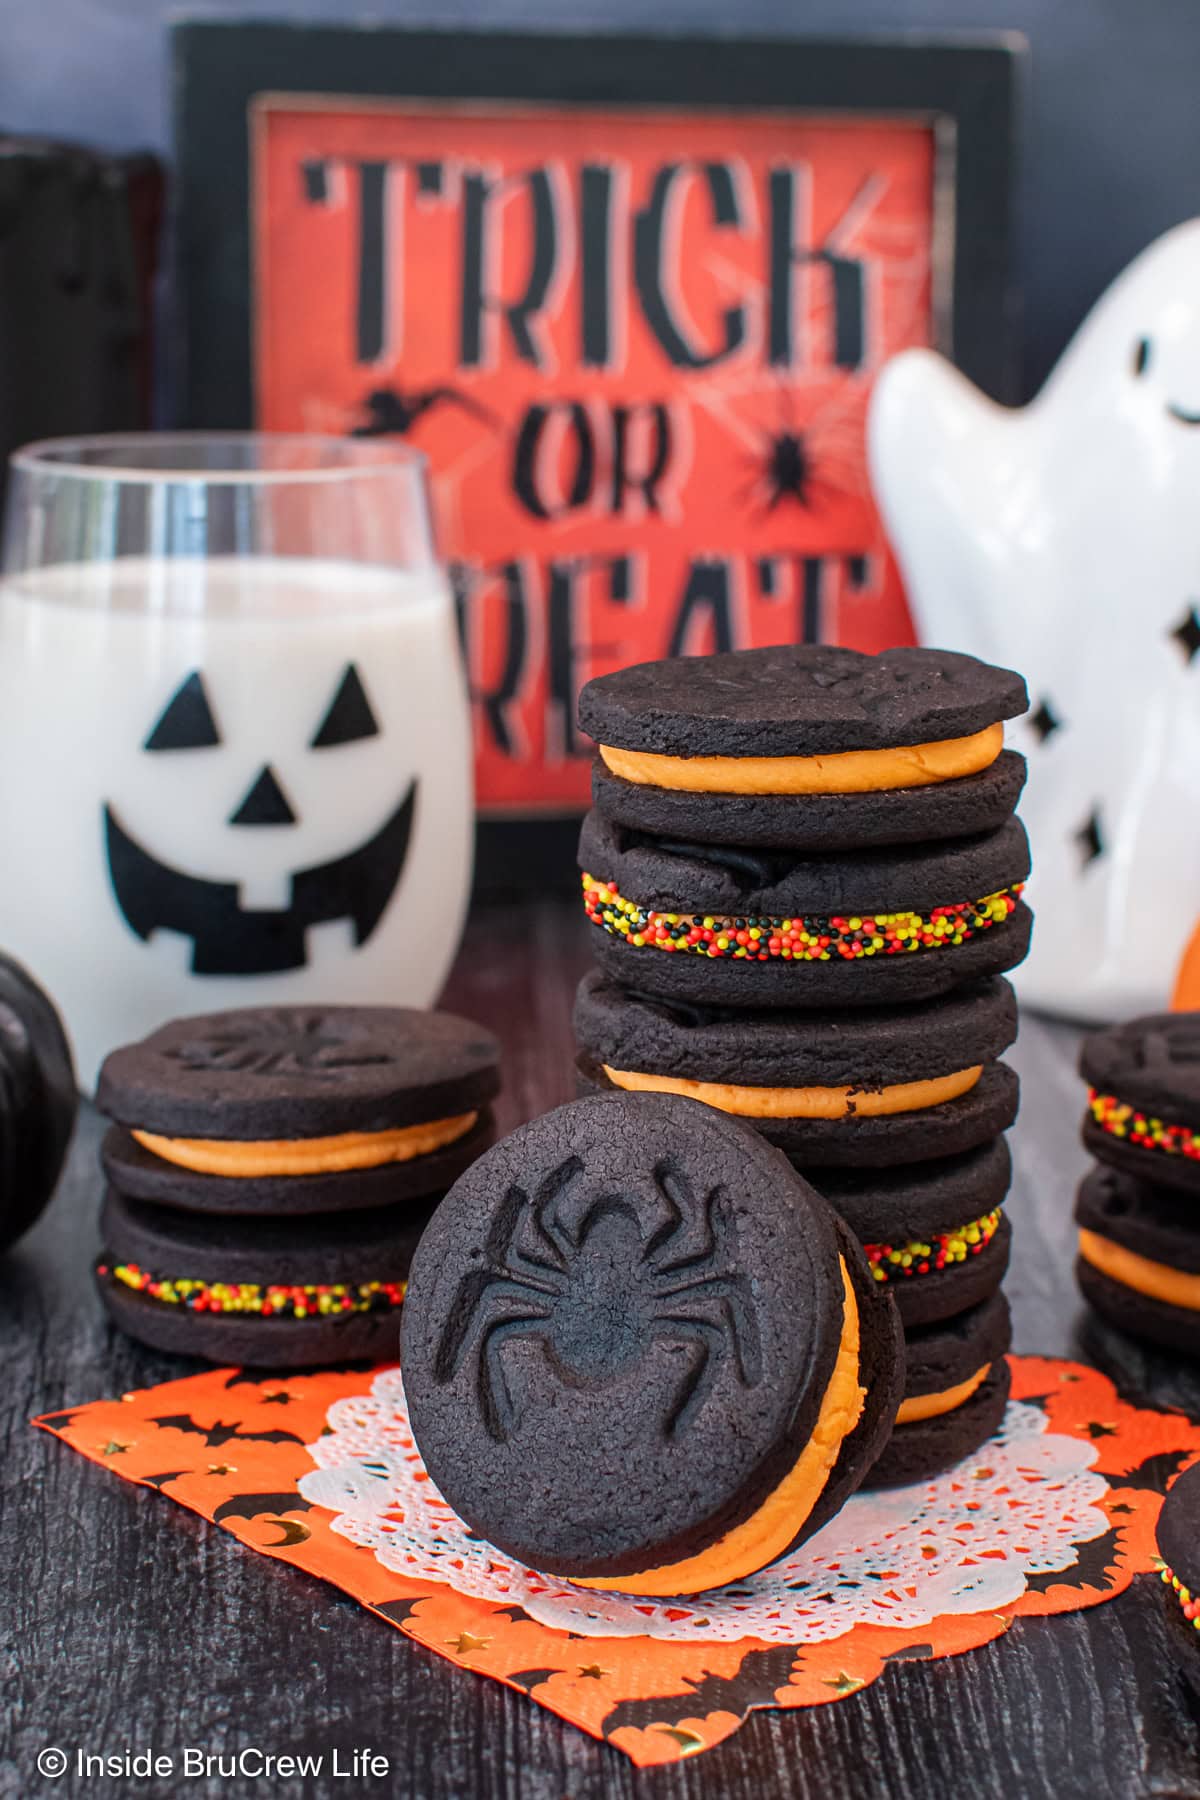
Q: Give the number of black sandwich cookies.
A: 11